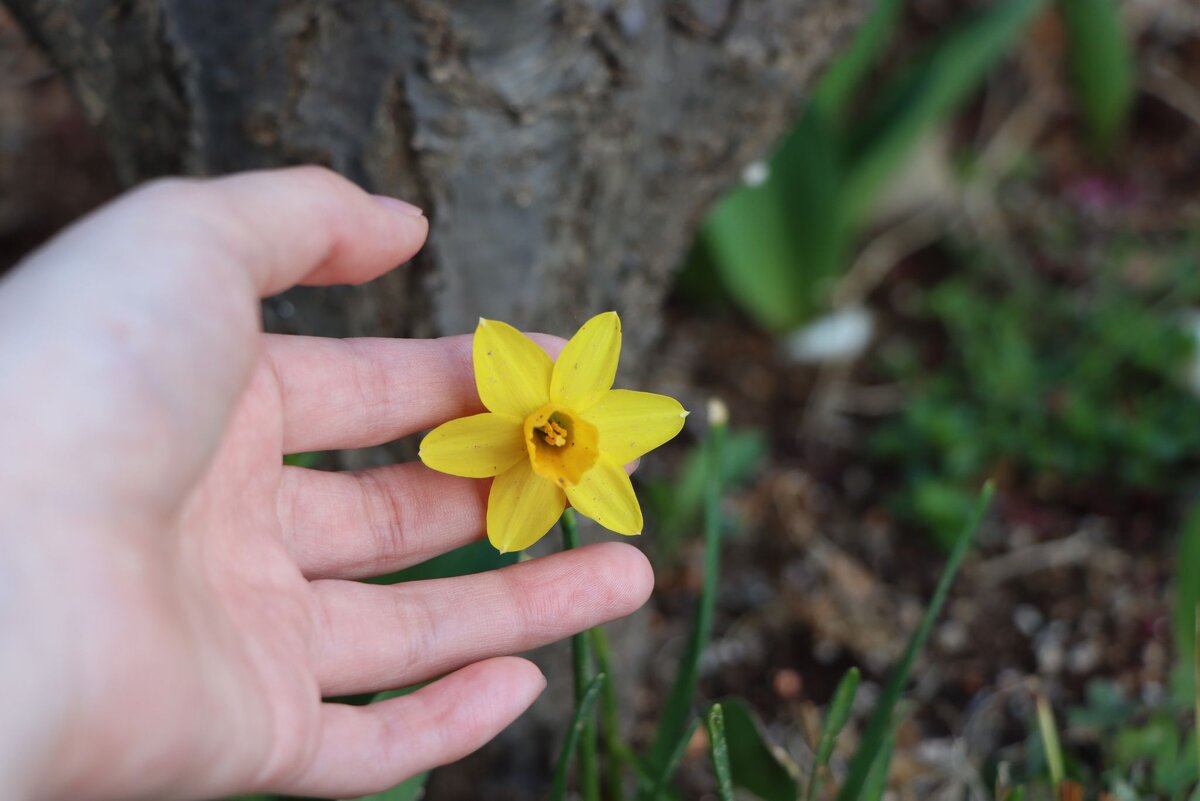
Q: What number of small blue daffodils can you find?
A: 0